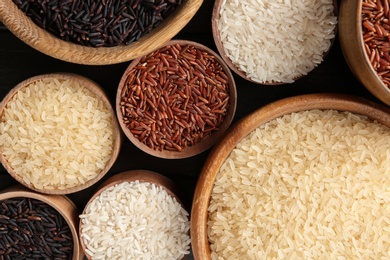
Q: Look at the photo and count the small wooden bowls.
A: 5